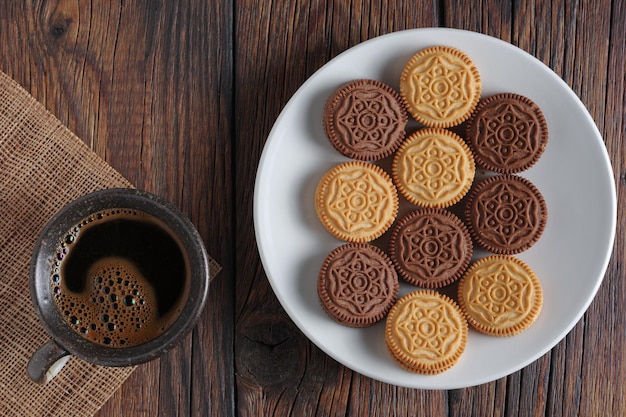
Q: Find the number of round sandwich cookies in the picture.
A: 10